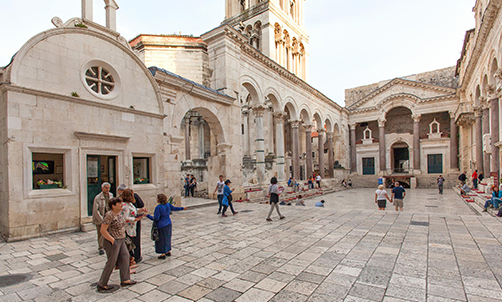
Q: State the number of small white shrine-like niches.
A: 2